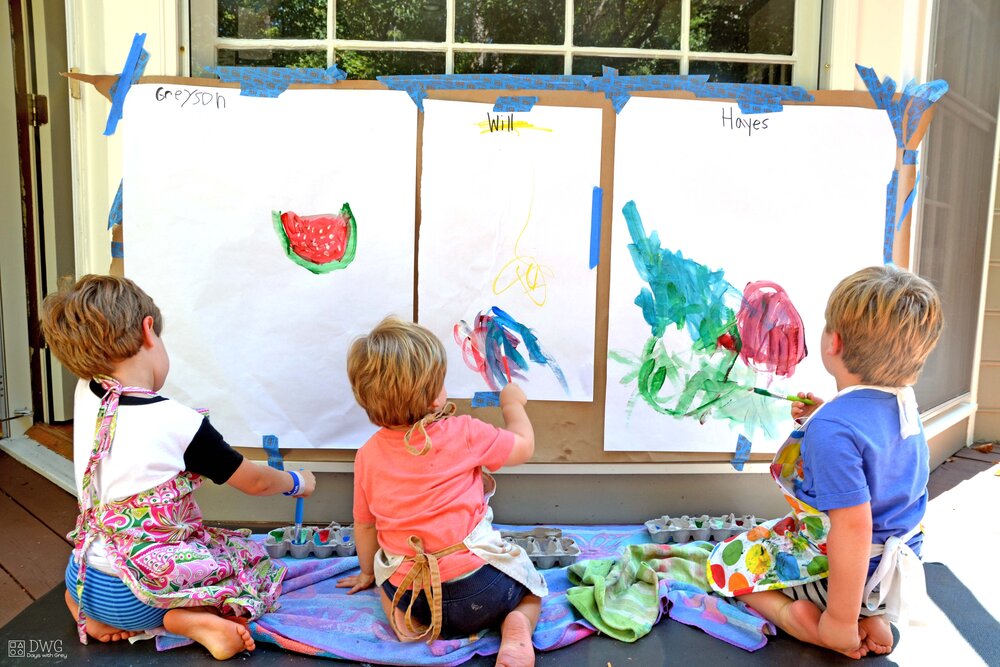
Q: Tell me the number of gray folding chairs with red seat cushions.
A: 0